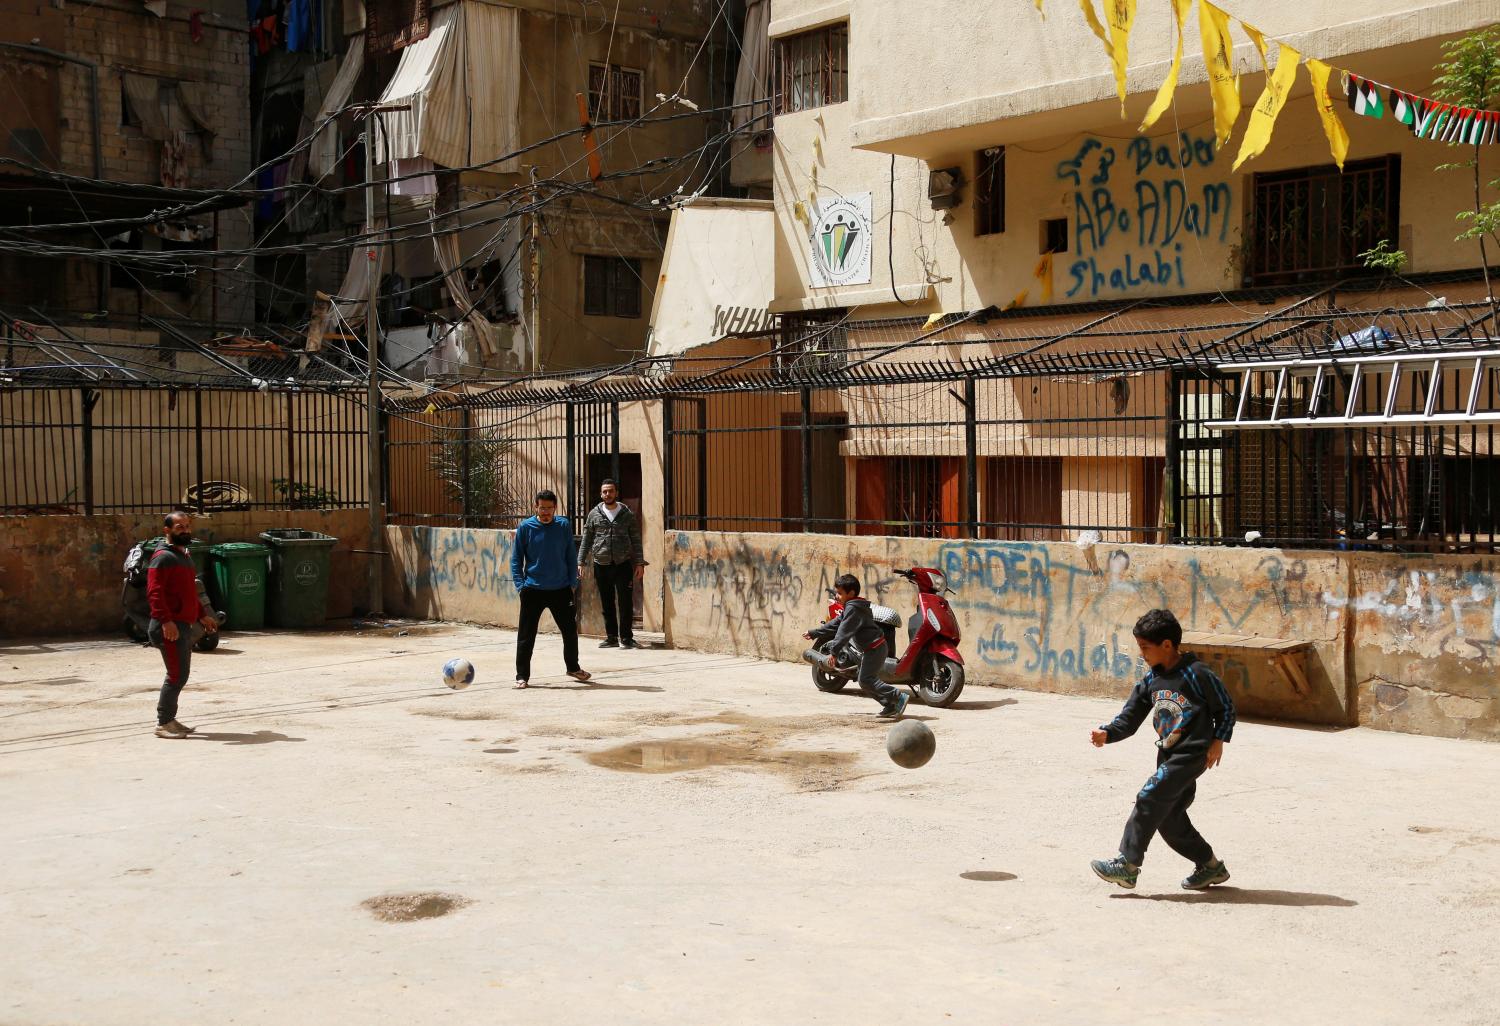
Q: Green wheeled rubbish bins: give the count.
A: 3